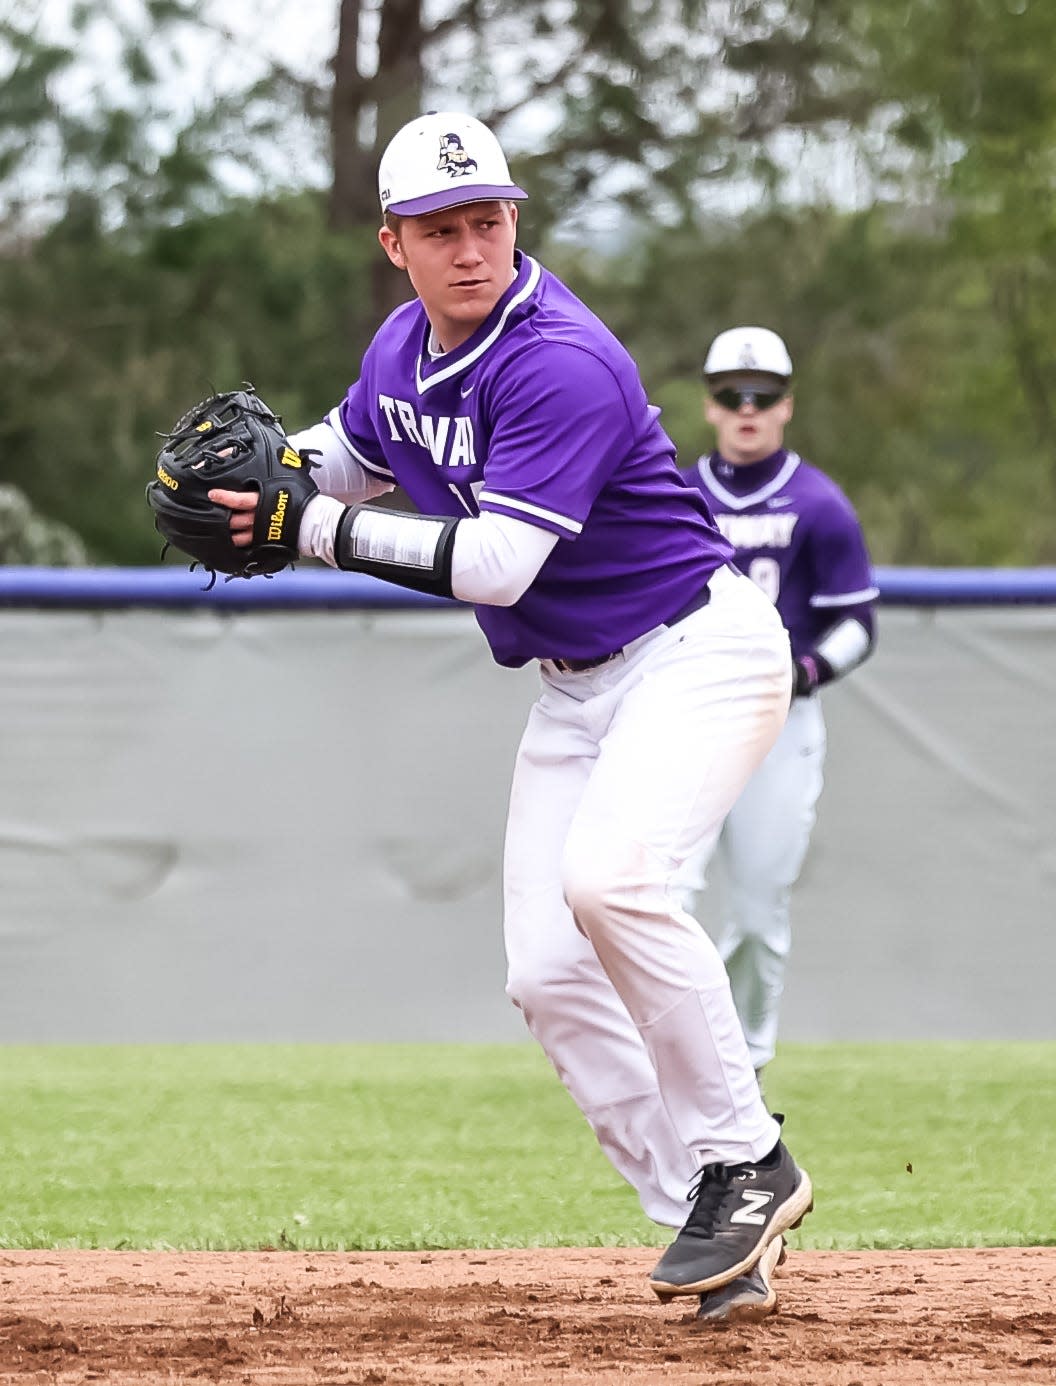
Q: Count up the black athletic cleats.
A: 2